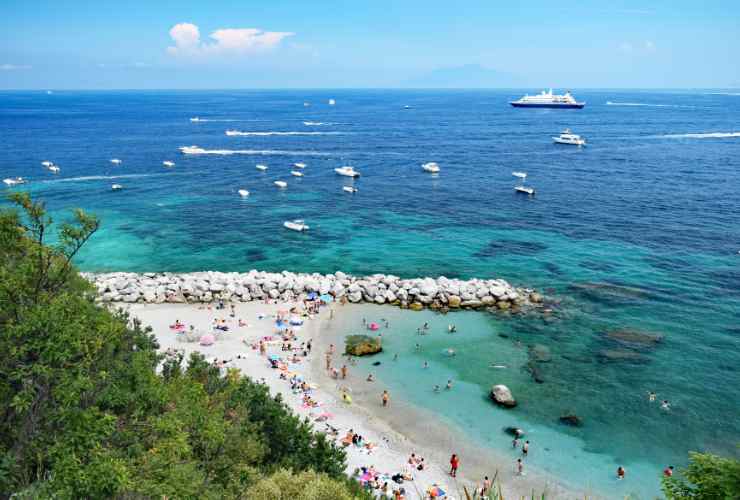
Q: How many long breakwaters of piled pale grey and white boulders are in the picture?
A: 1